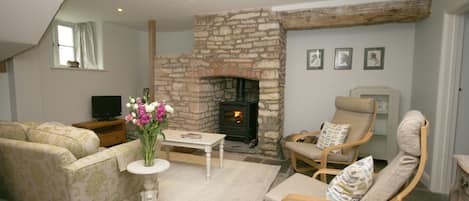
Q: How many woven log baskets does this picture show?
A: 1